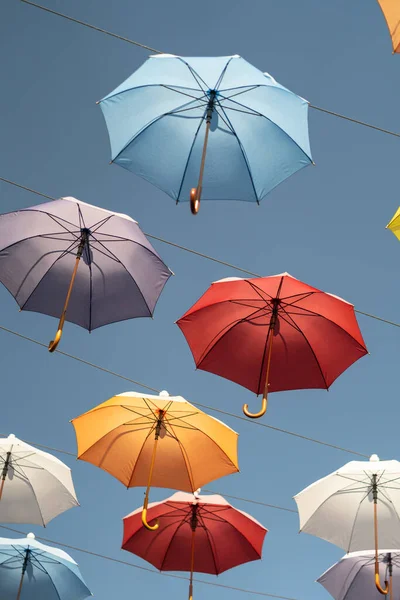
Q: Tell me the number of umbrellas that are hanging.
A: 11